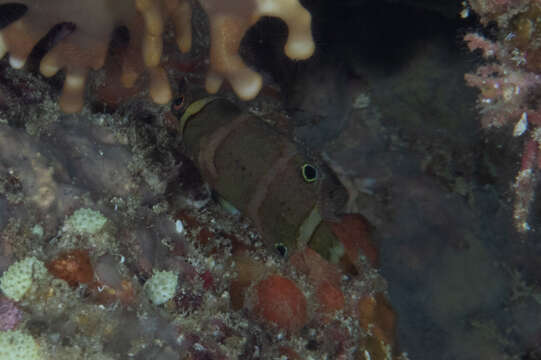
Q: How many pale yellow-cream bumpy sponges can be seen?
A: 4